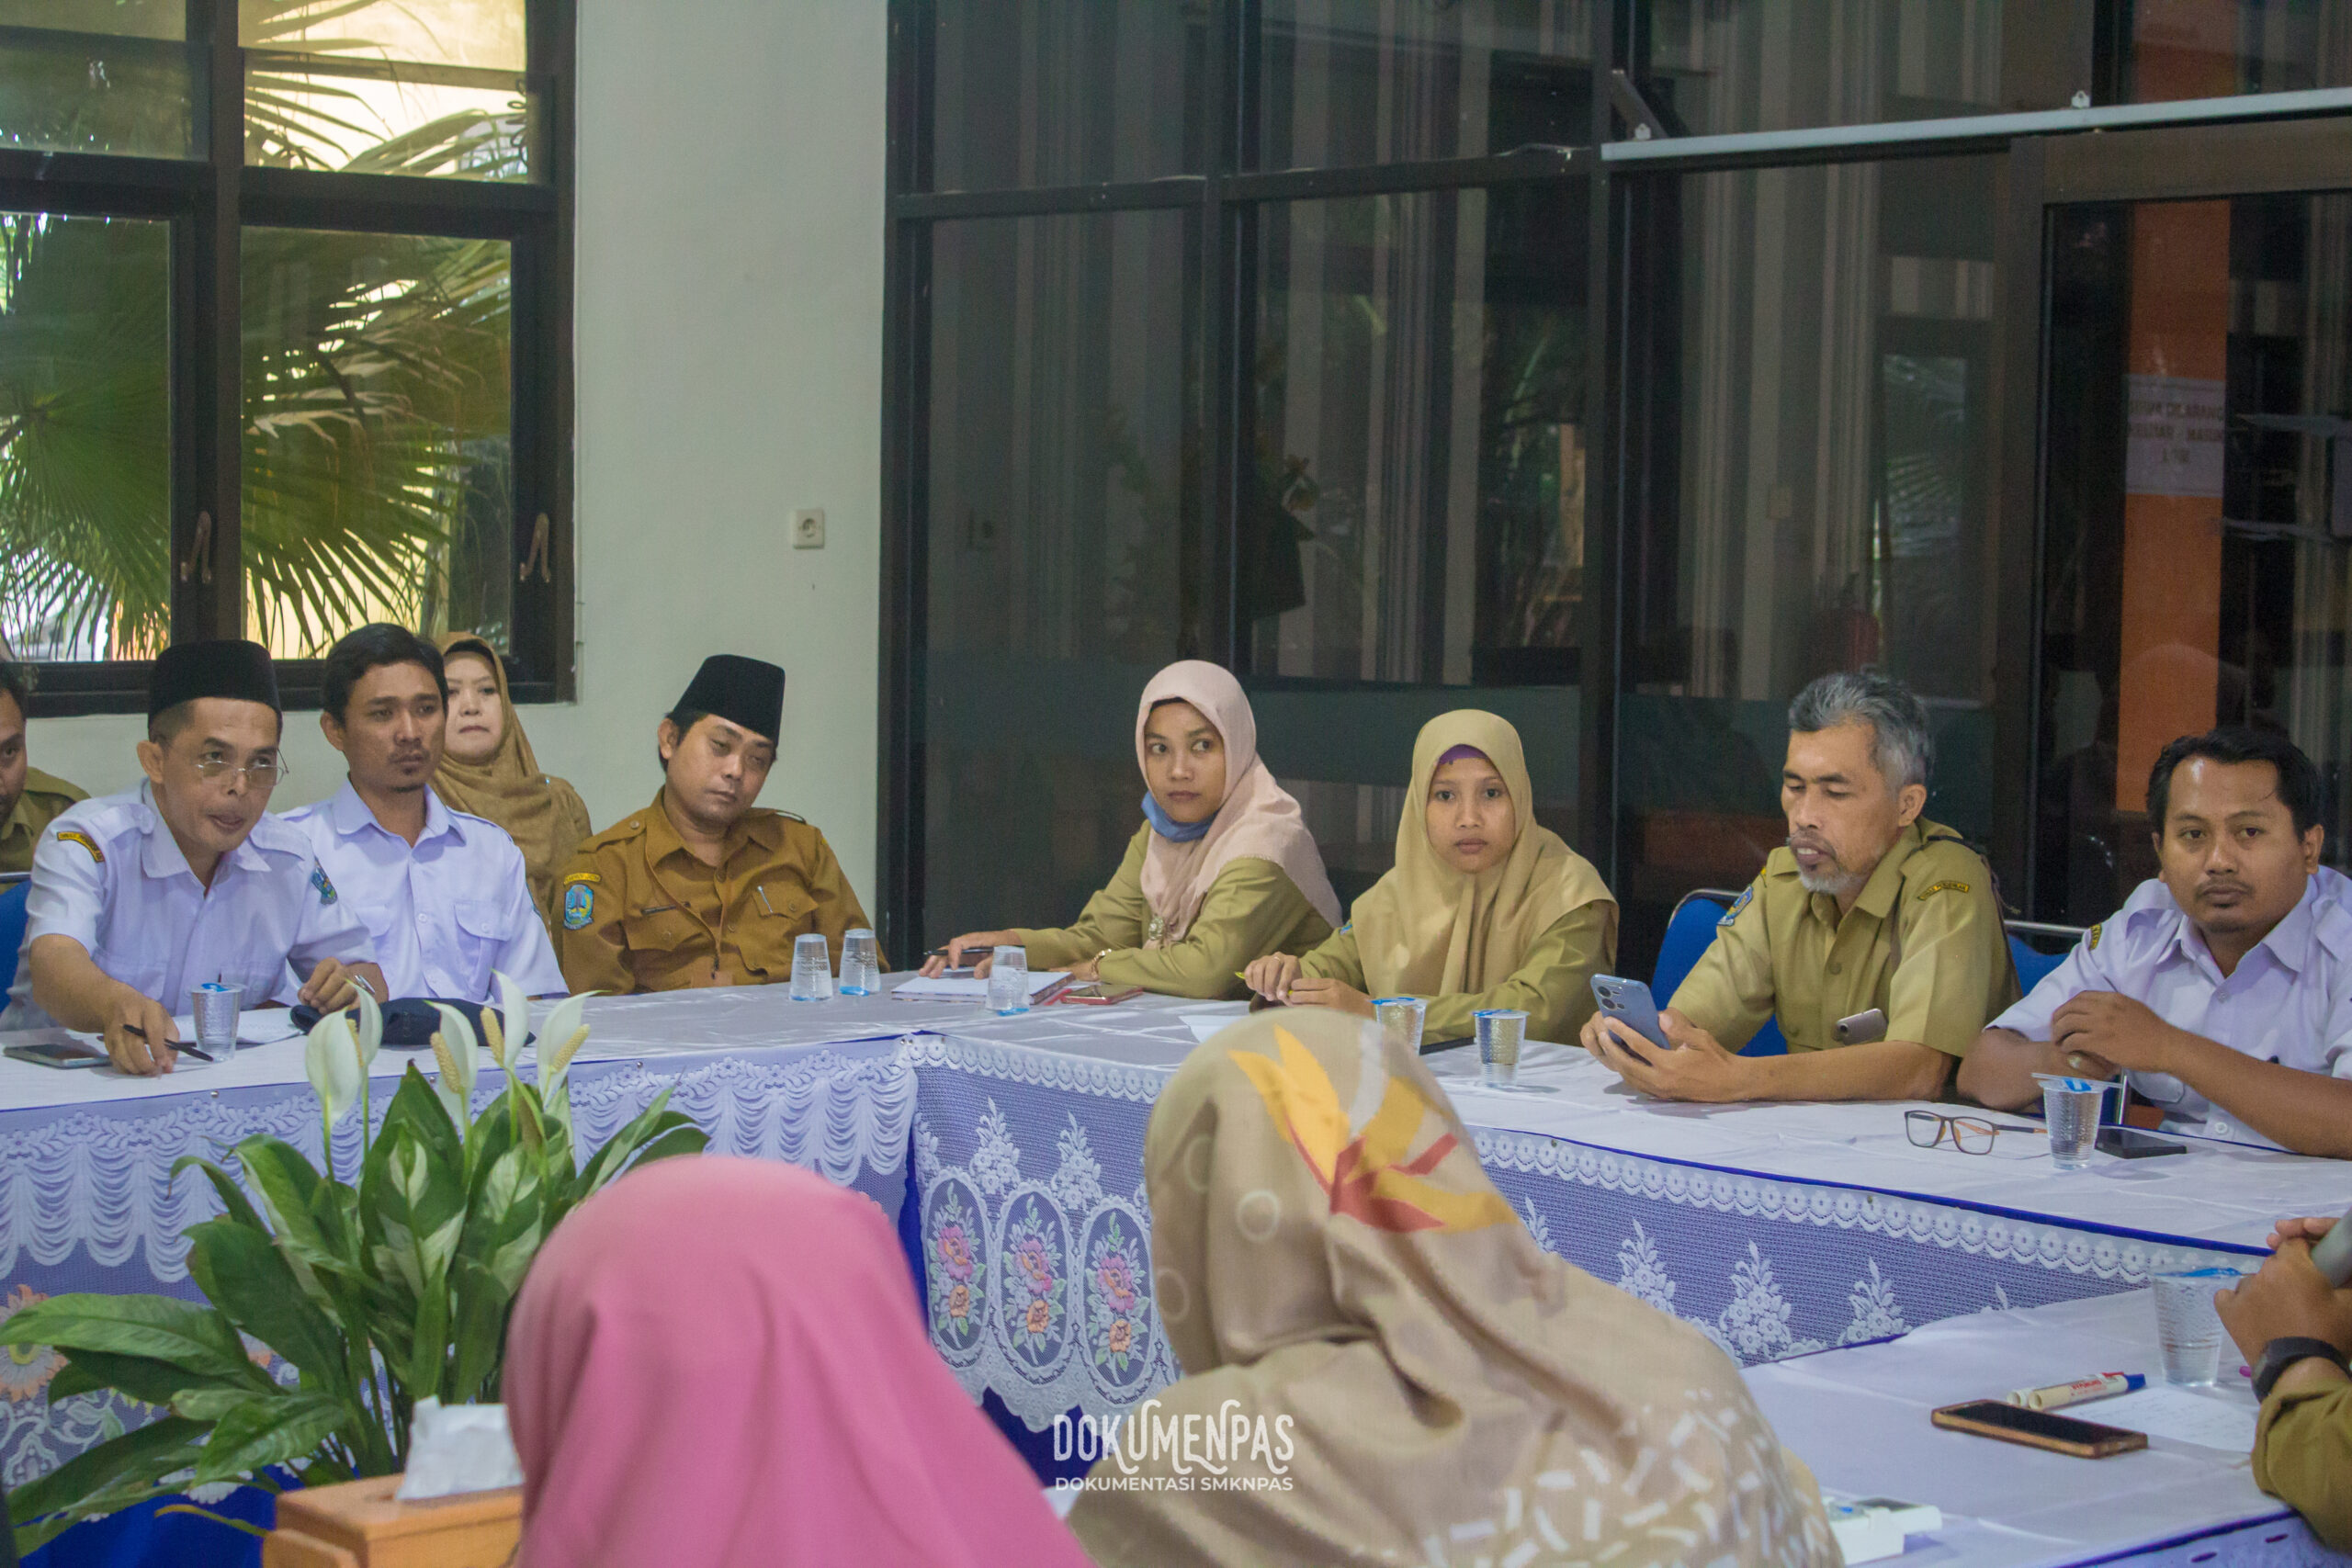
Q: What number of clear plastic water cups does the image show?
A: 8